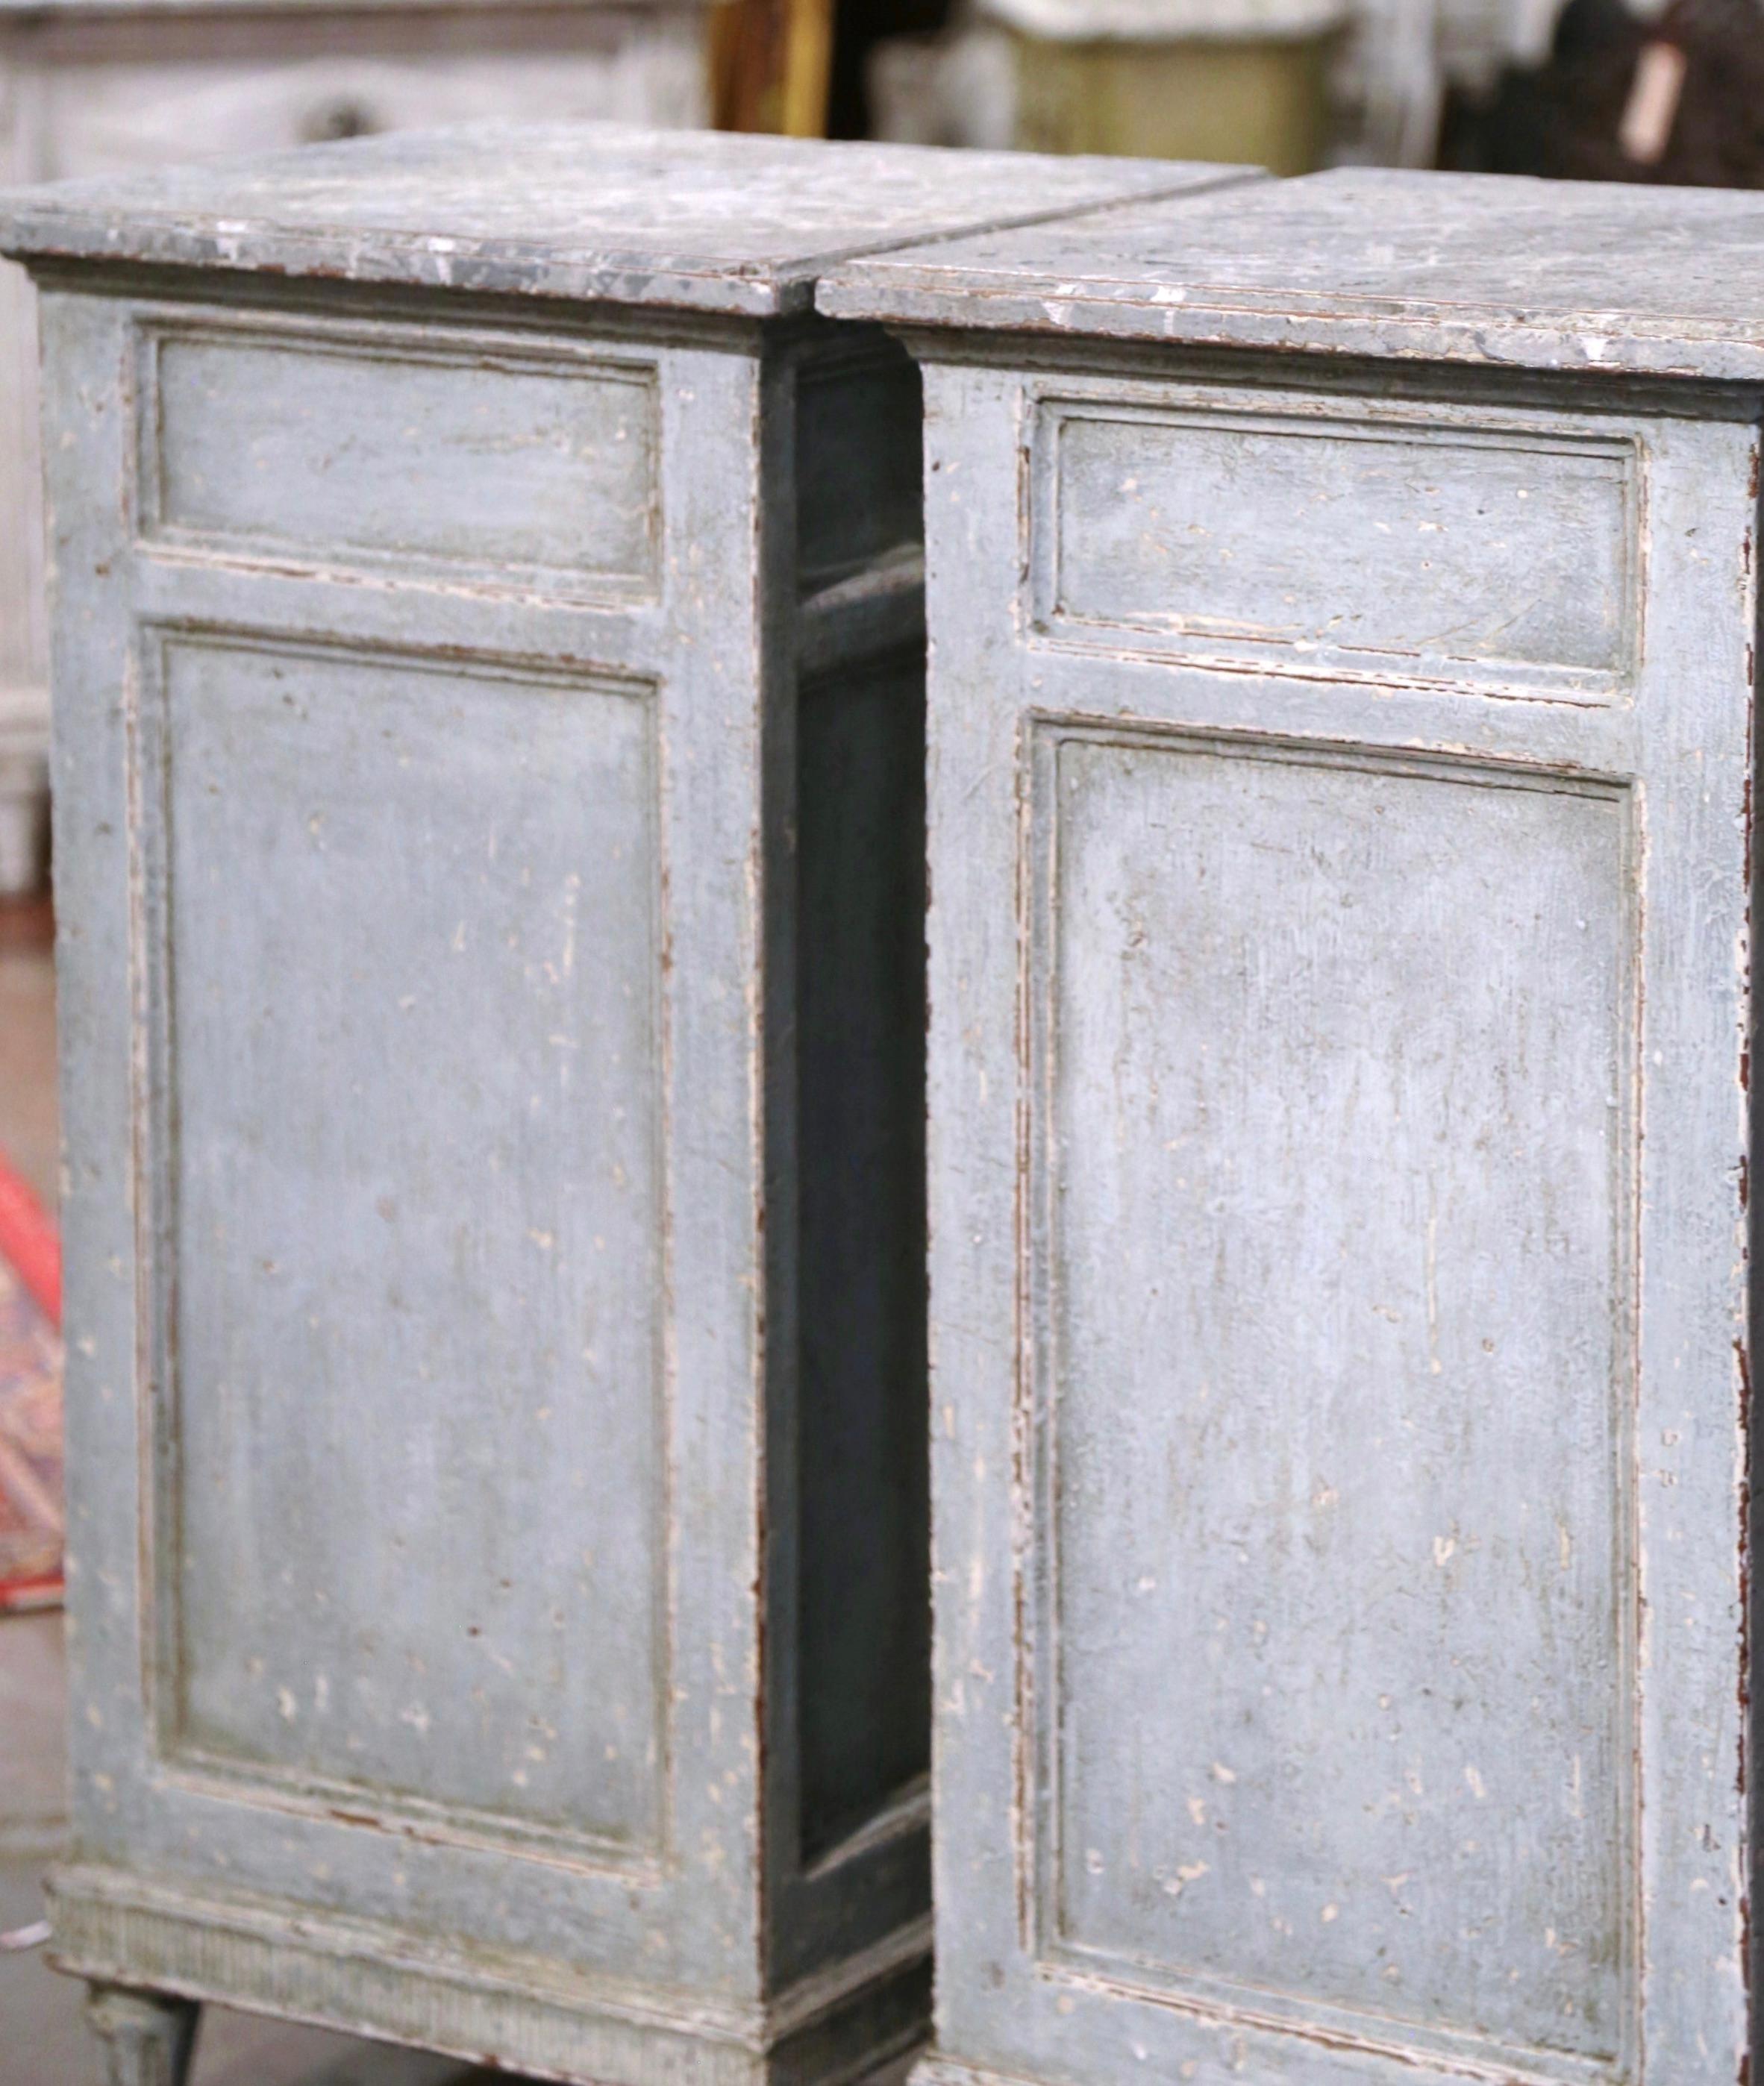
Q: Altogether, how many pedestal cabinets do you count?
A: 2